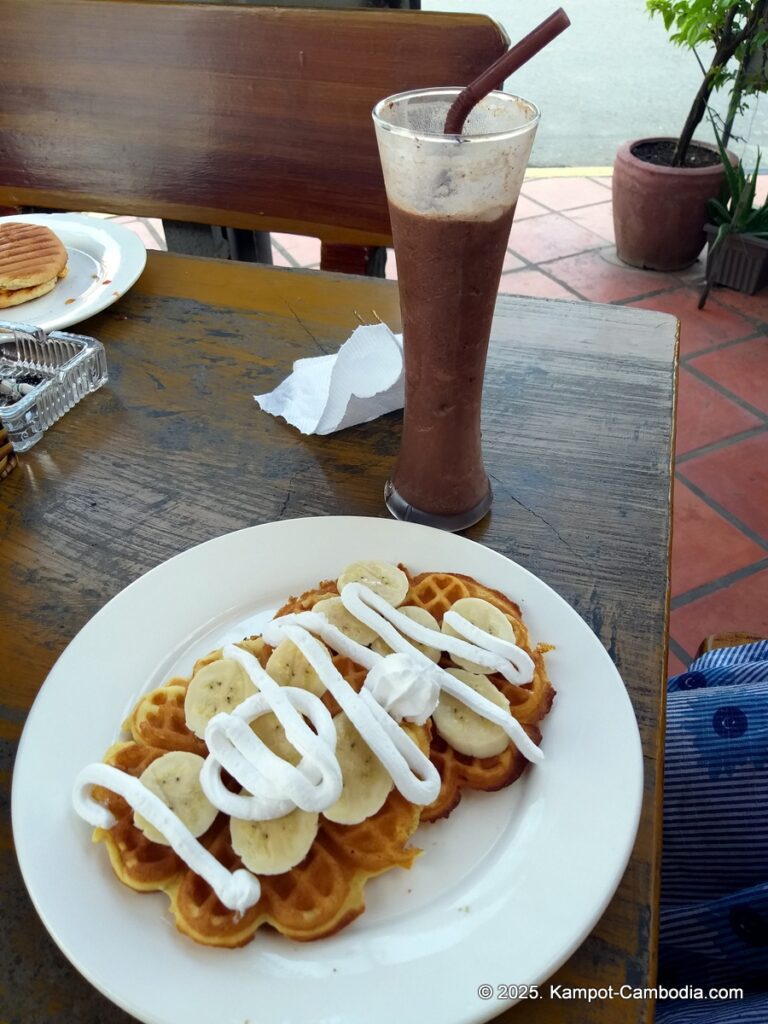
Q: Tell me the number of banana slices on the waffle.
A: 11